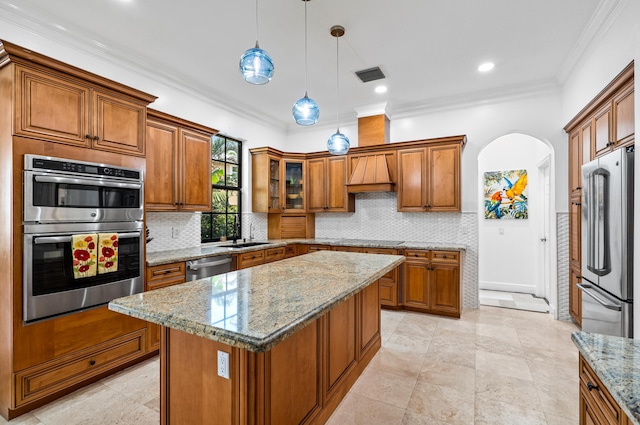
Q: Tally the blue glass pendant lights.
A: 3